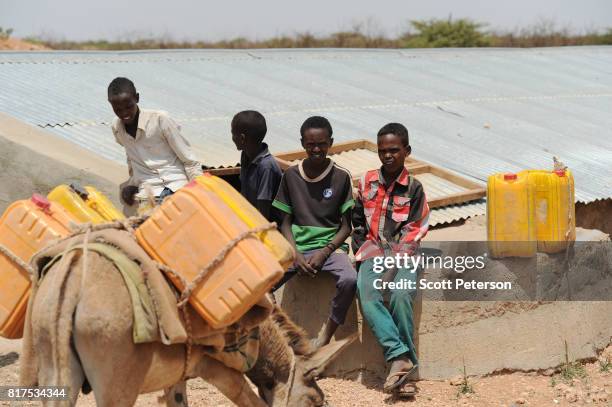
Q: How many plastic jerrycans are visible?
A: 6